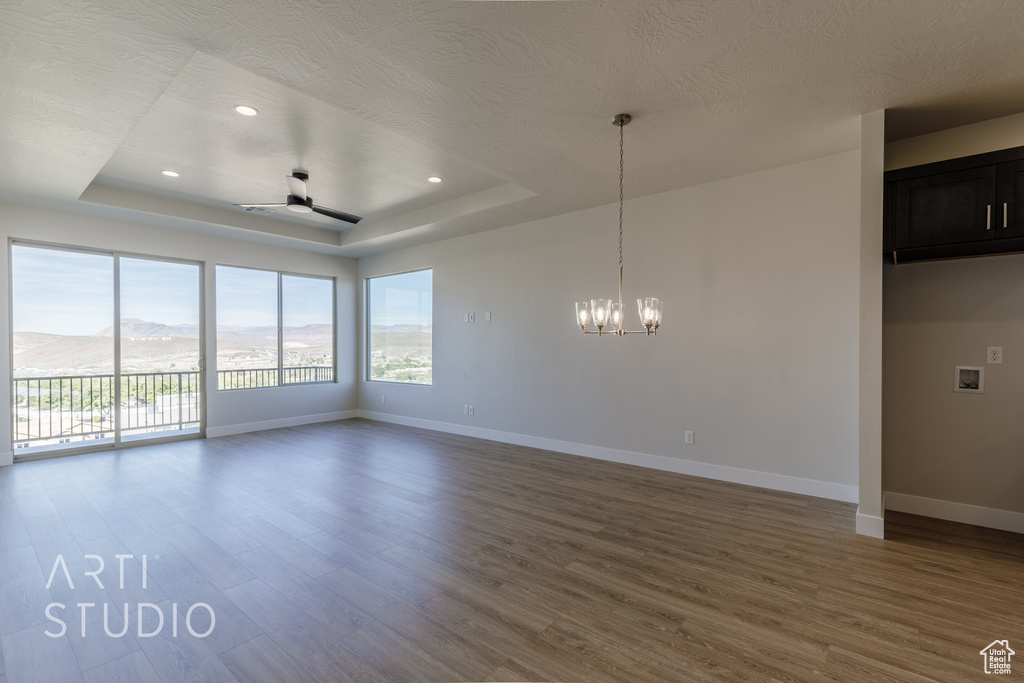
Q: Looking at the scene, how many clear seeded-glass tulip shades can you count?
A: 5